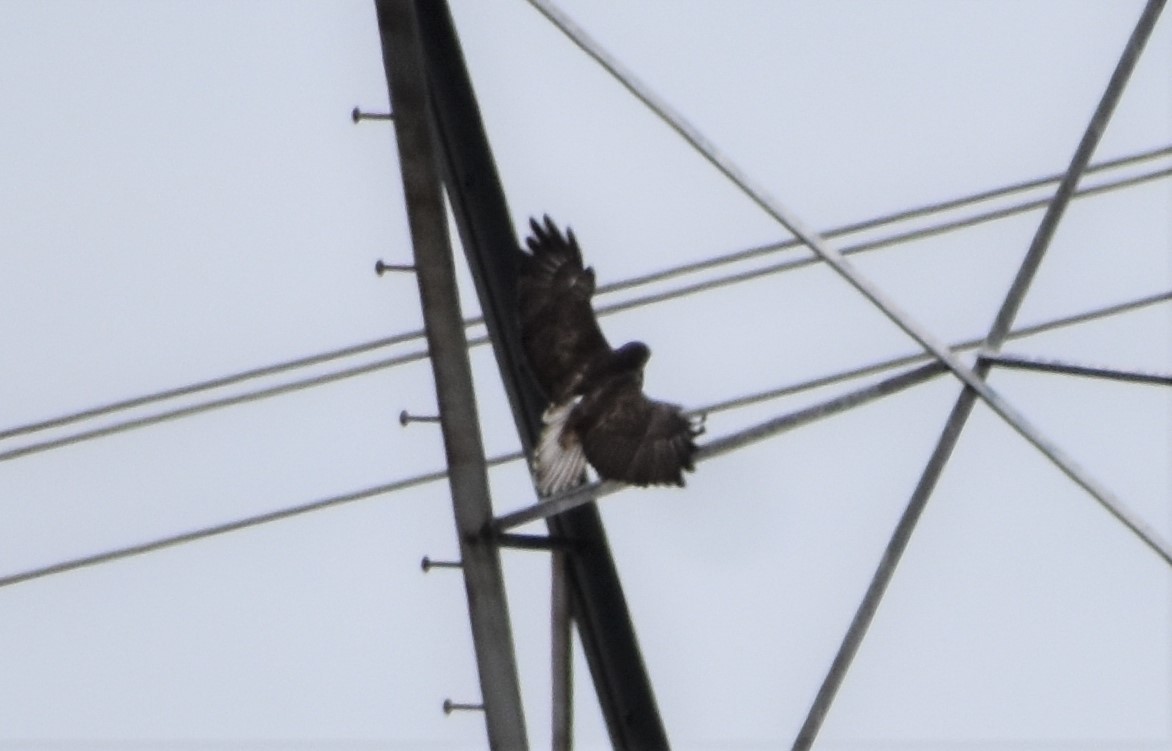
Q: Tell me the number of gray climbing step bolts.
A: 5